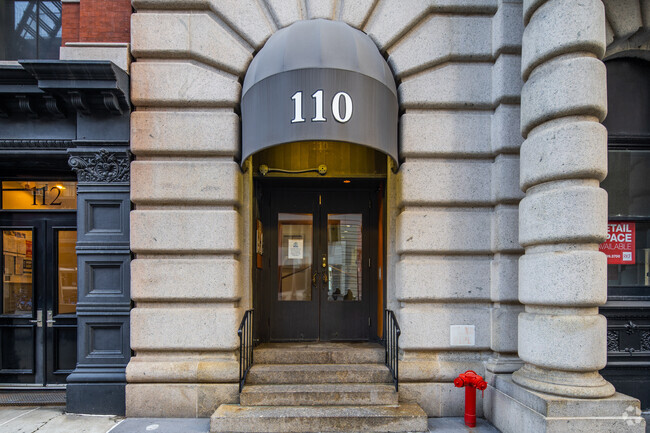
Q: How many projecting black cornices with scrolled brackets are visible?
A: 1